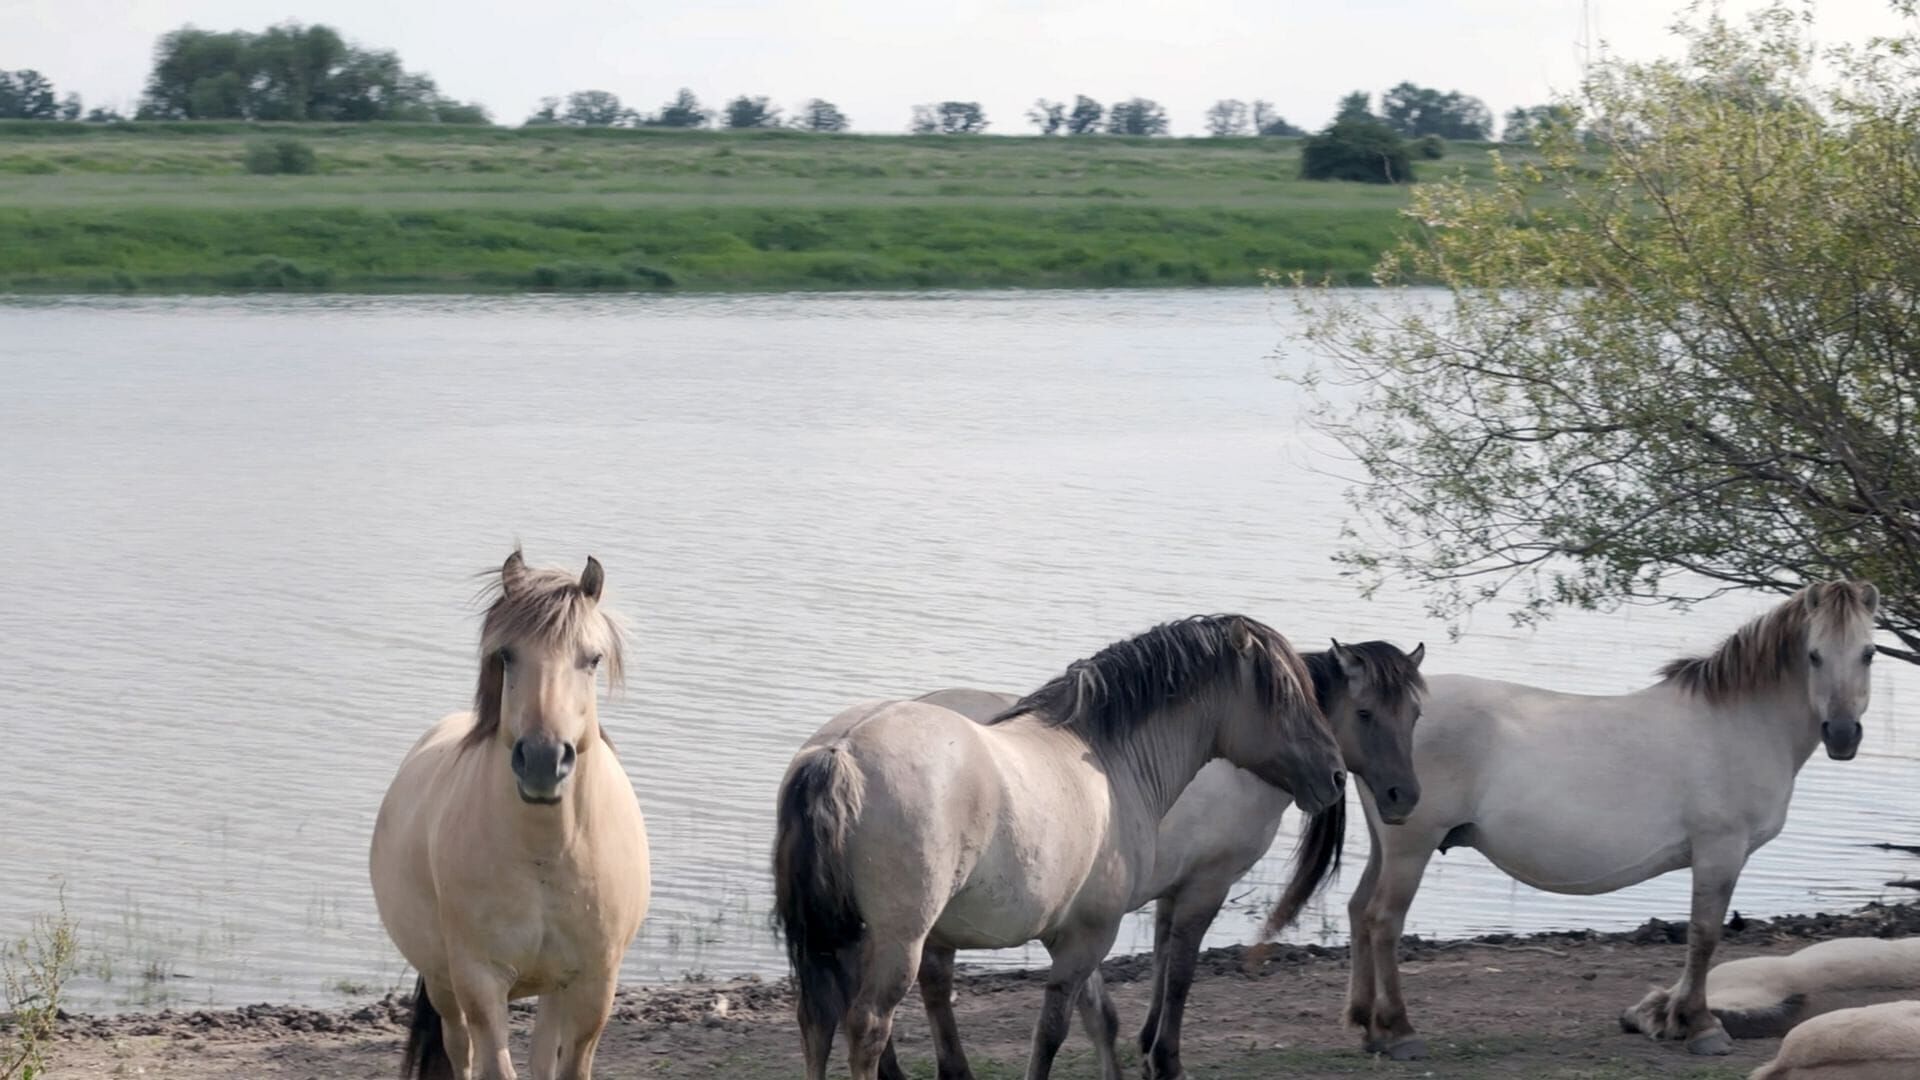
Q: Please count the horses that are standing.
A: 4